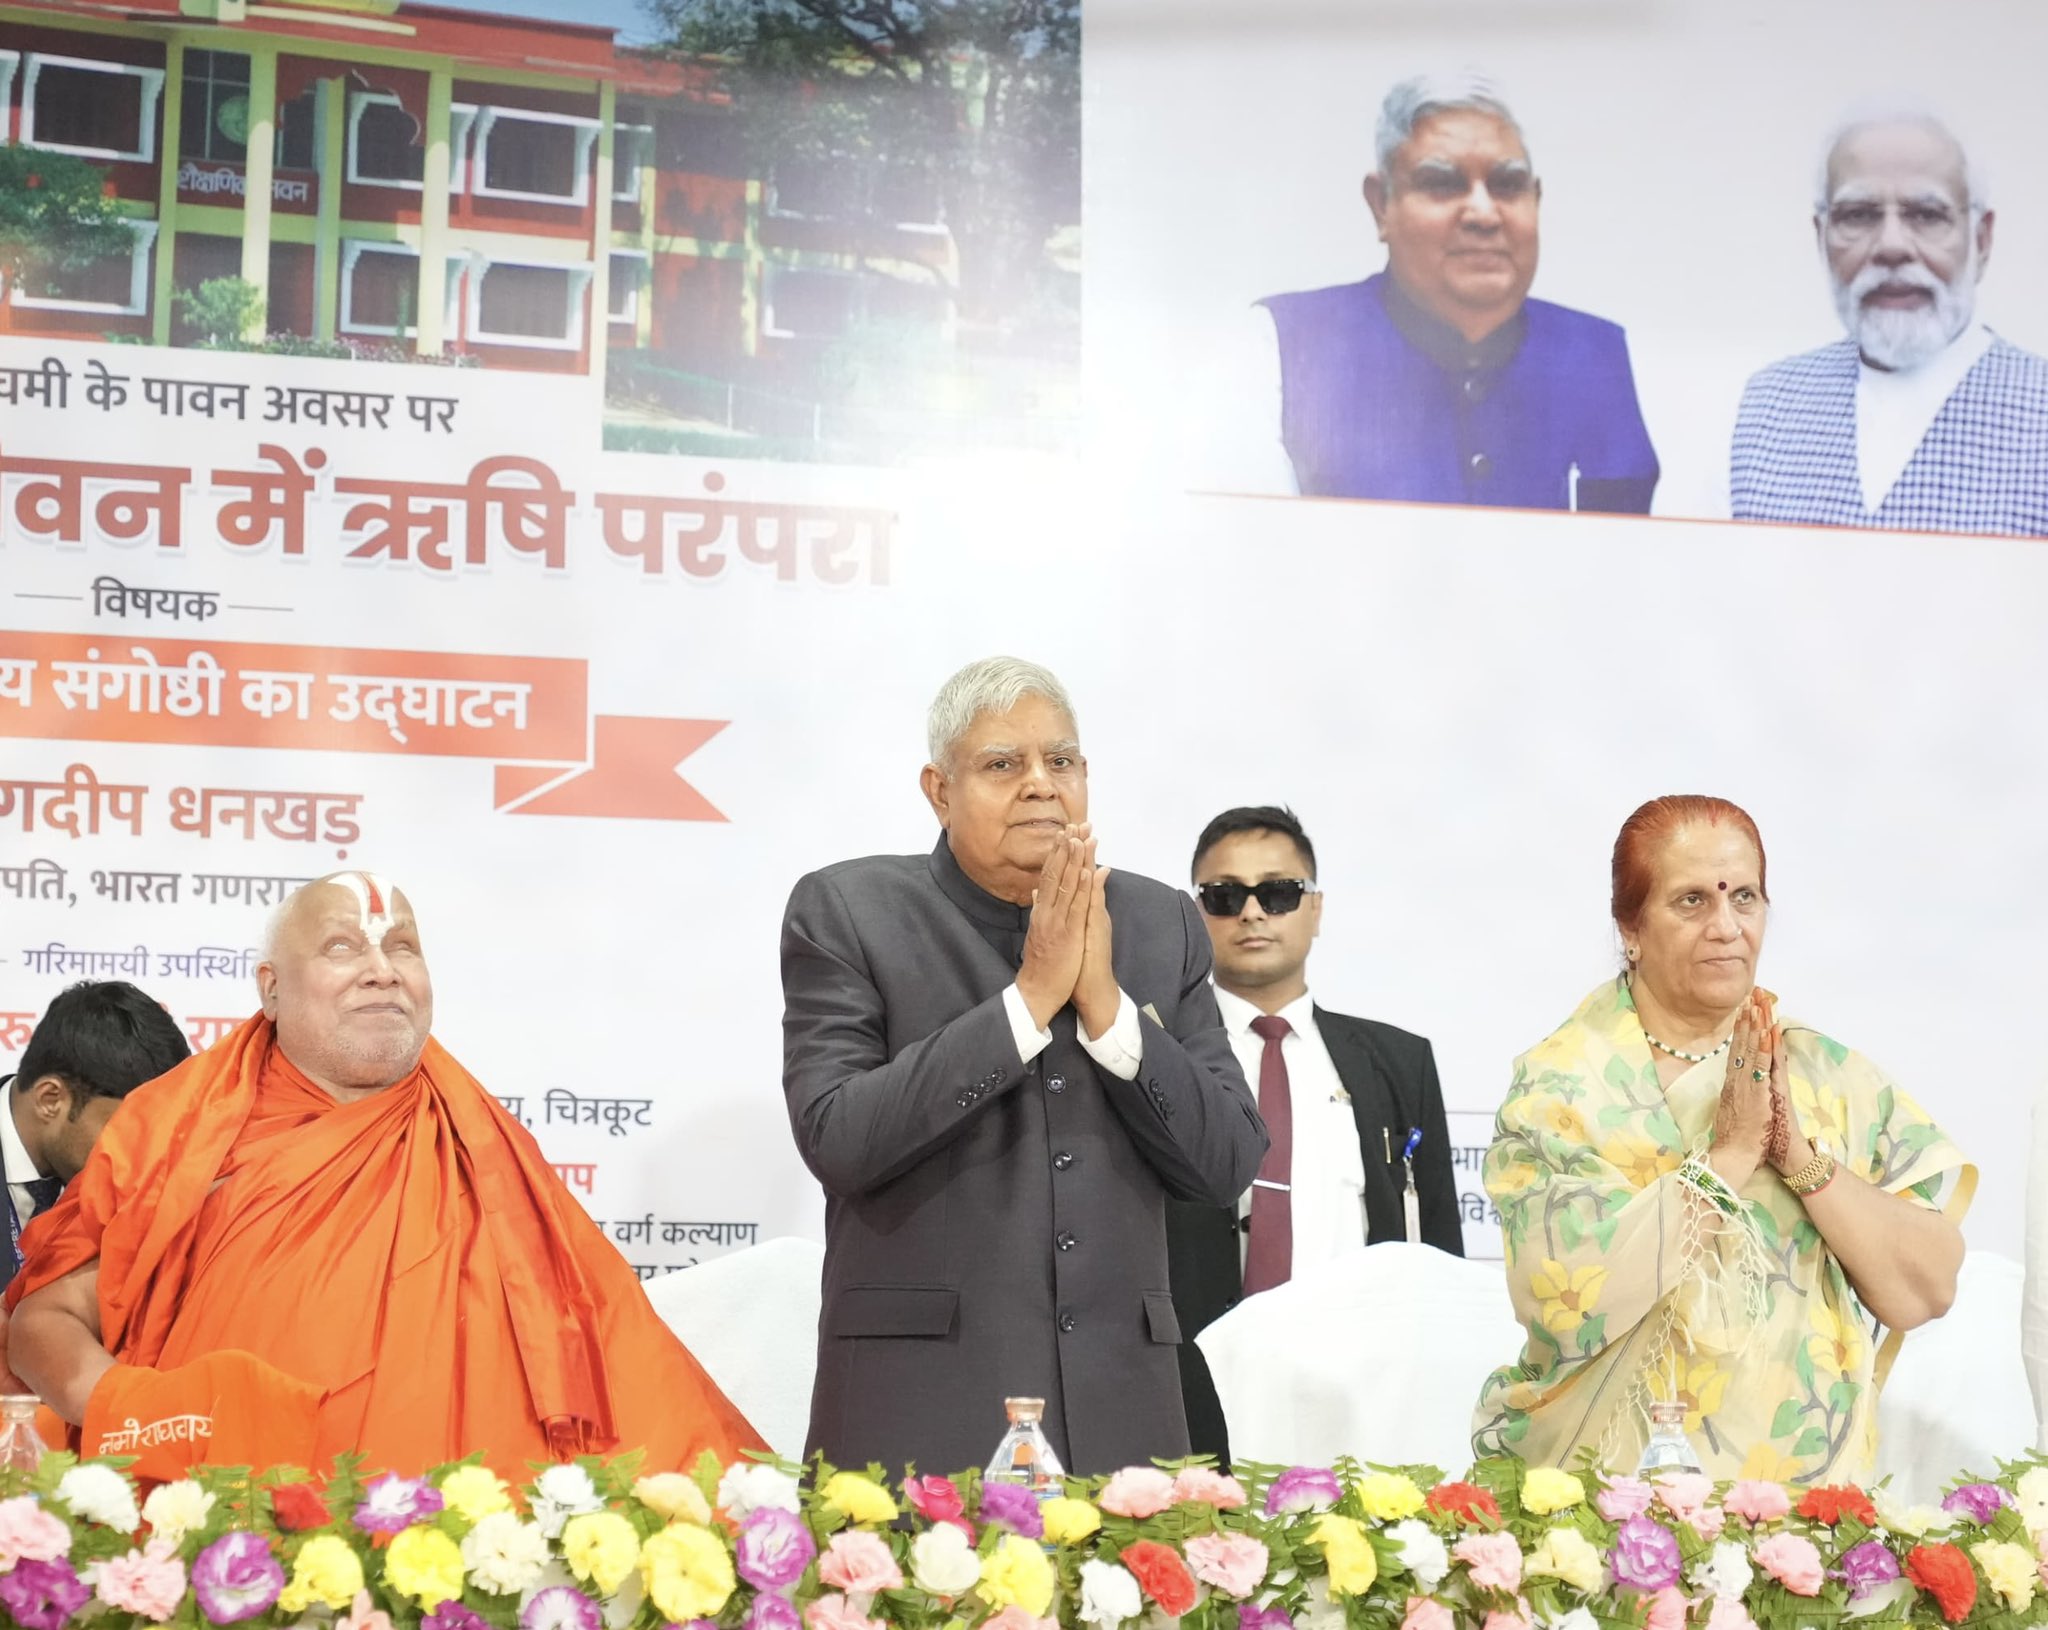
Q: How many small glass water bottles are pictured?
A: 3